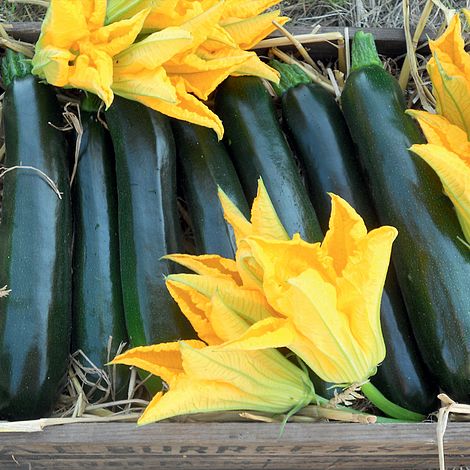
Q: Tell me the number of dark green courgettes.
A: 7